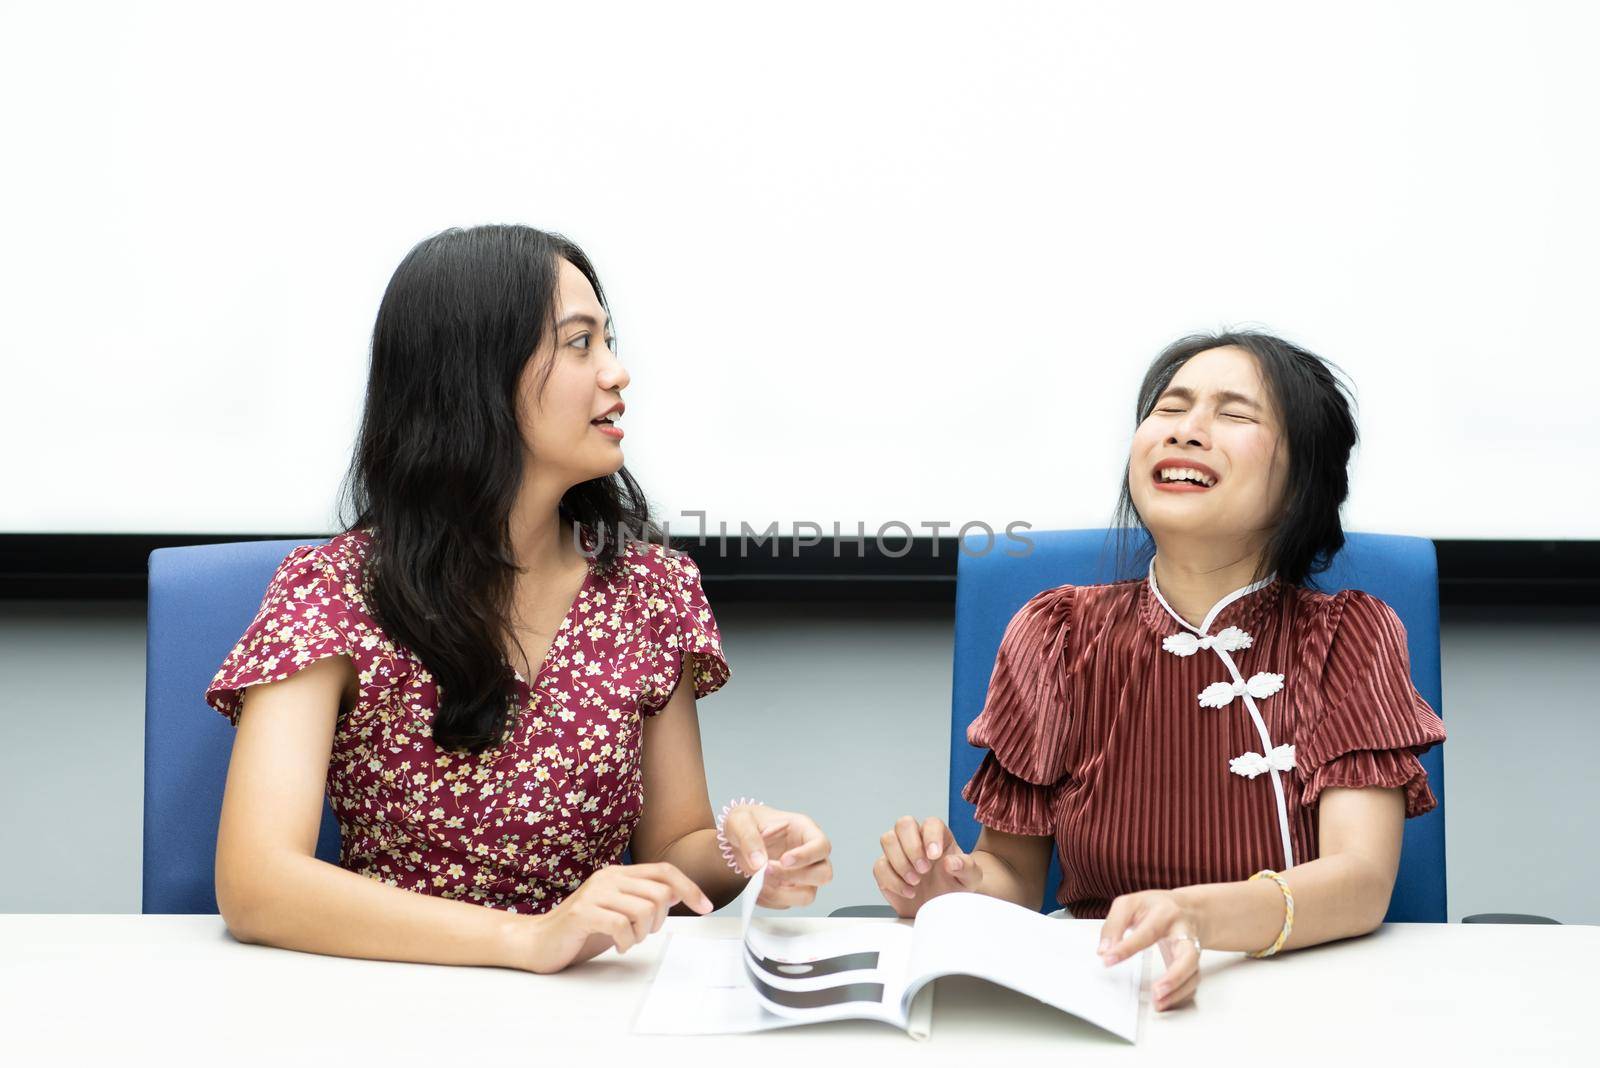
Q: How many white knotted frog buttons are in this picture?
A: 3